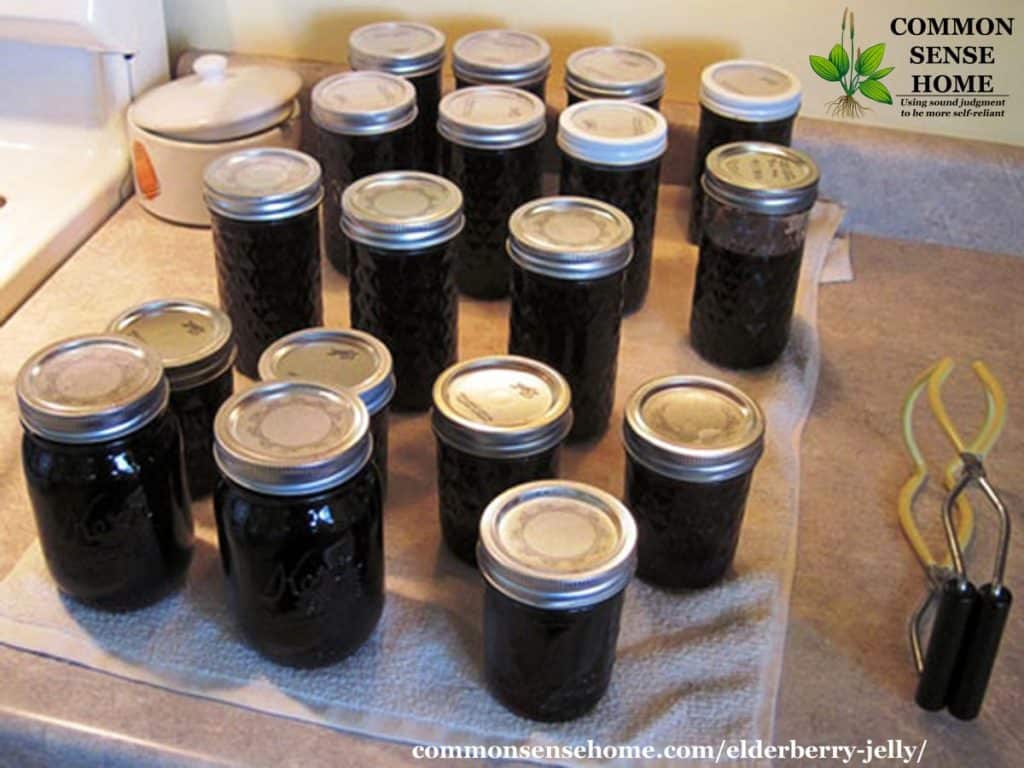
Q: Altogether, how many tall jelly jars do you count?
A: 11